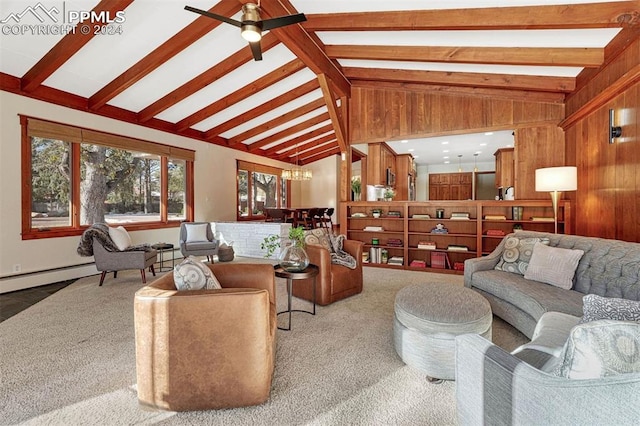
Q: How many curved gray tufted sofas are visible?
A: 1